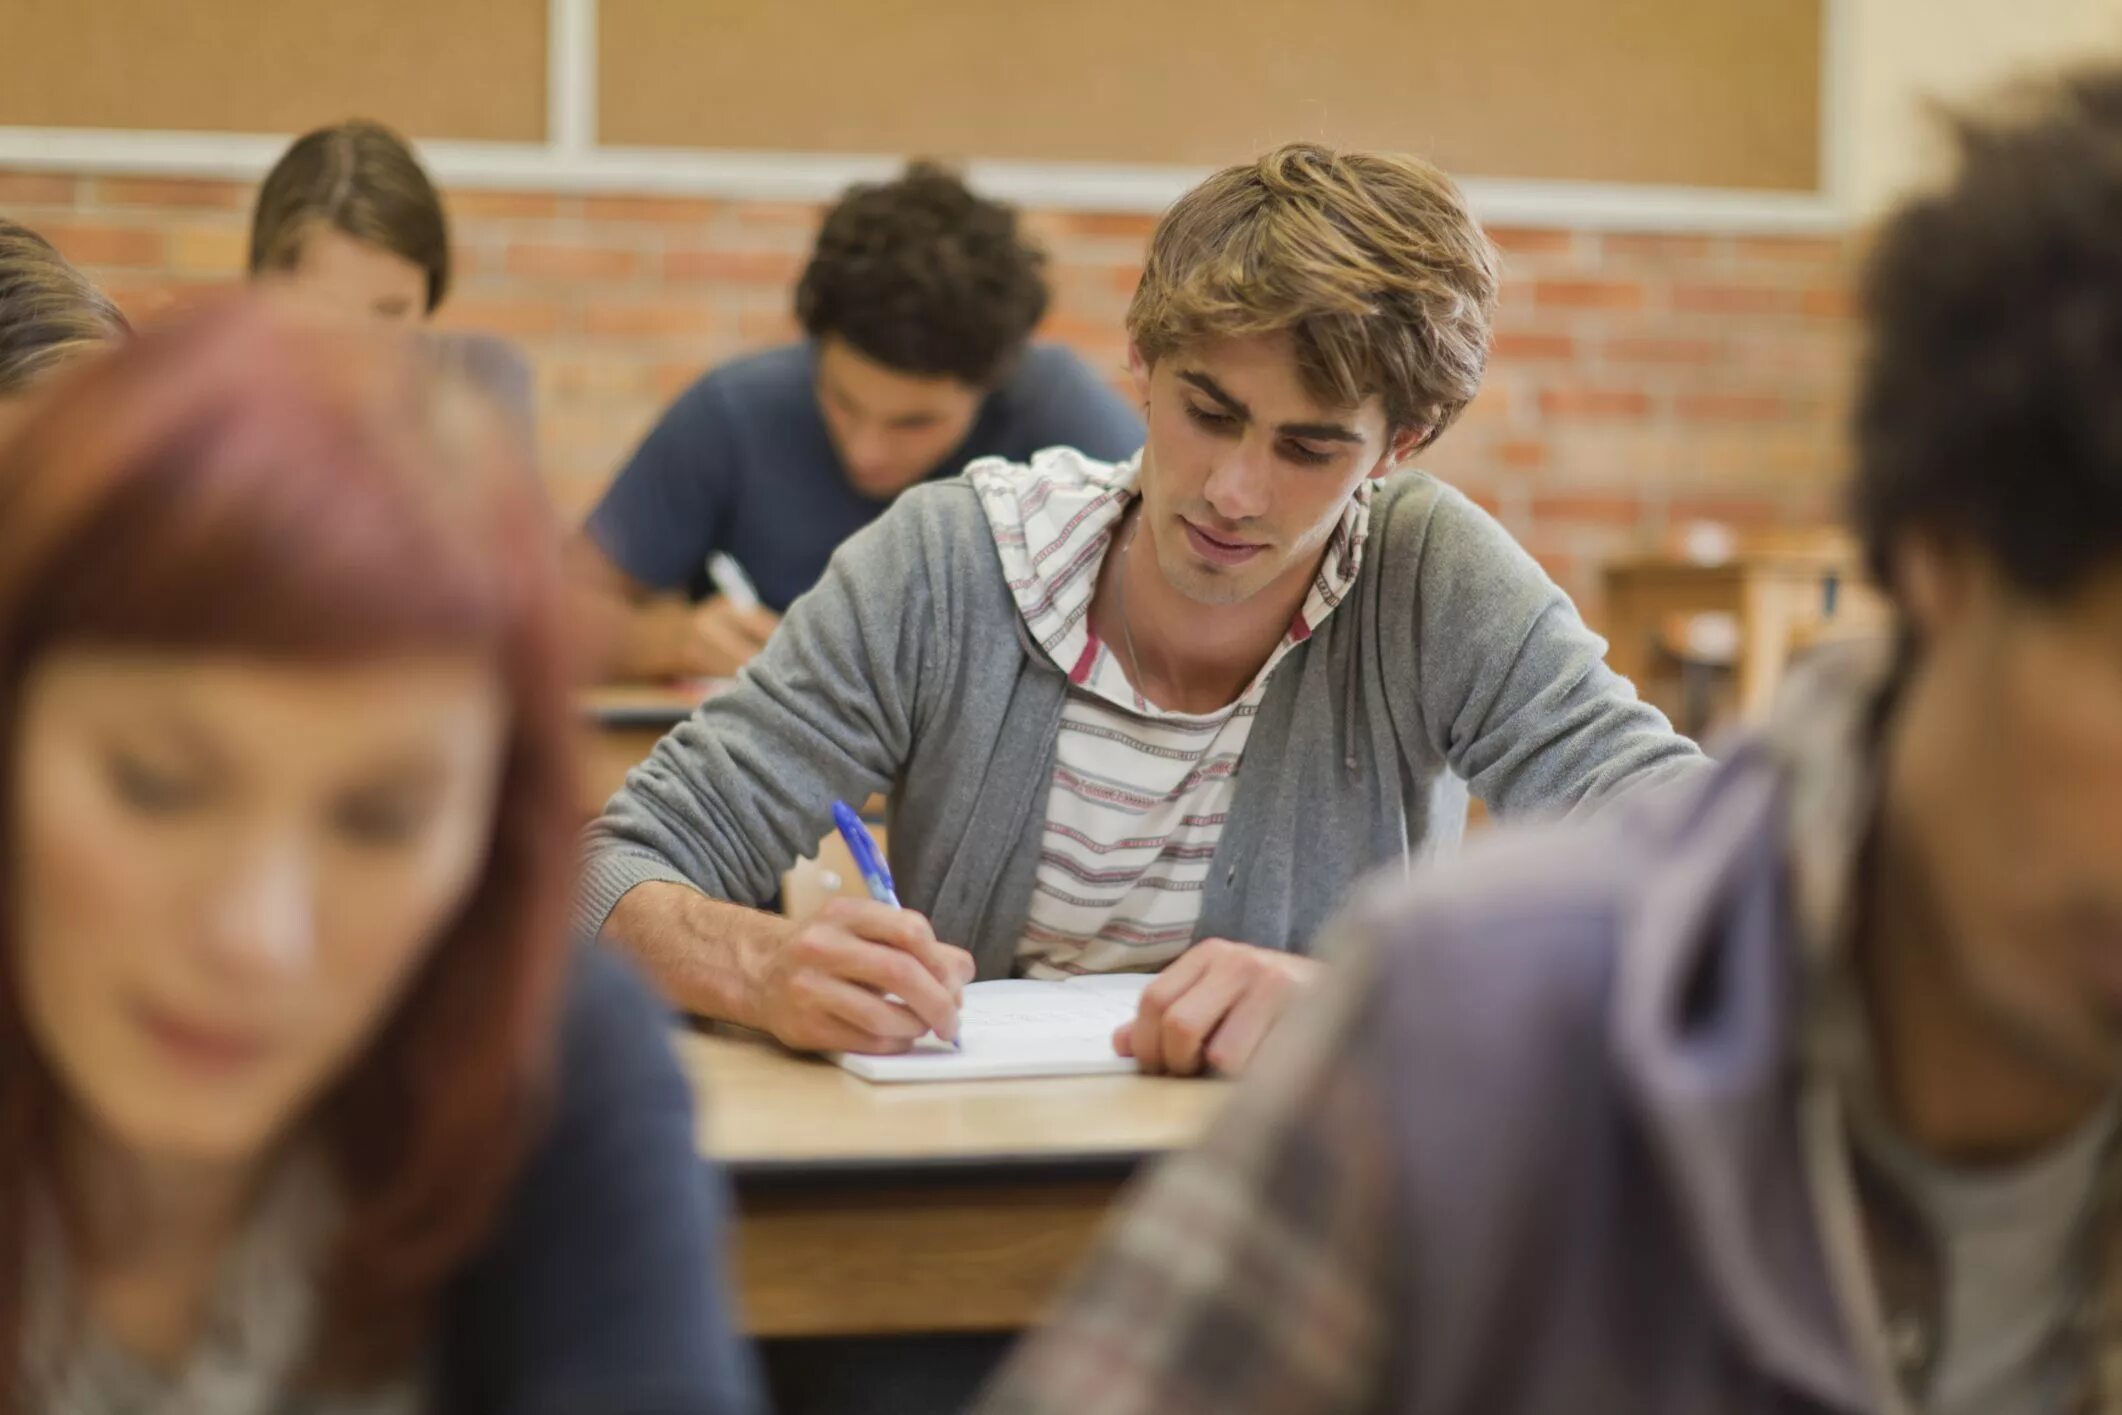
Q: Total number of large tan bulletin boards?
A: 2